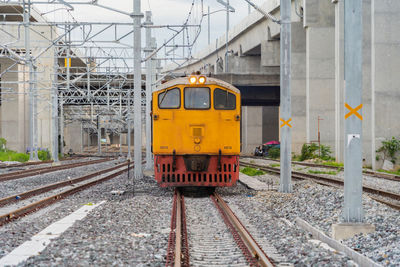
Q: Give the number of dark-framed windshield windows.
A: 3